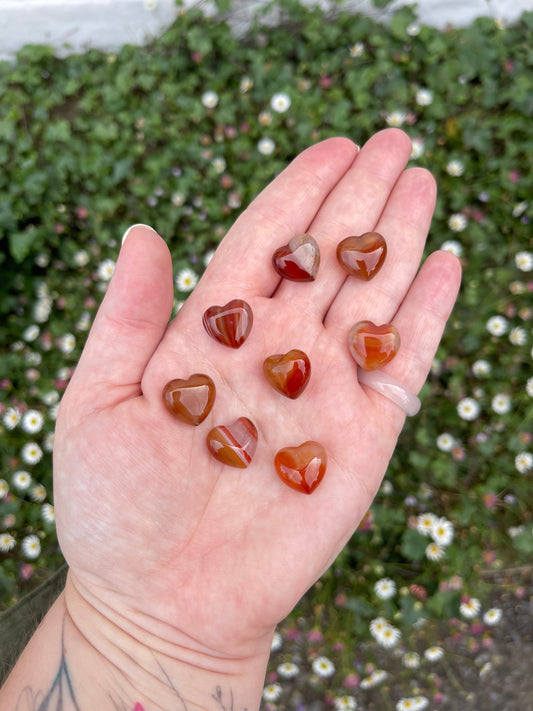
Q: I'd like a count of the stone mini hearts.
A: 8